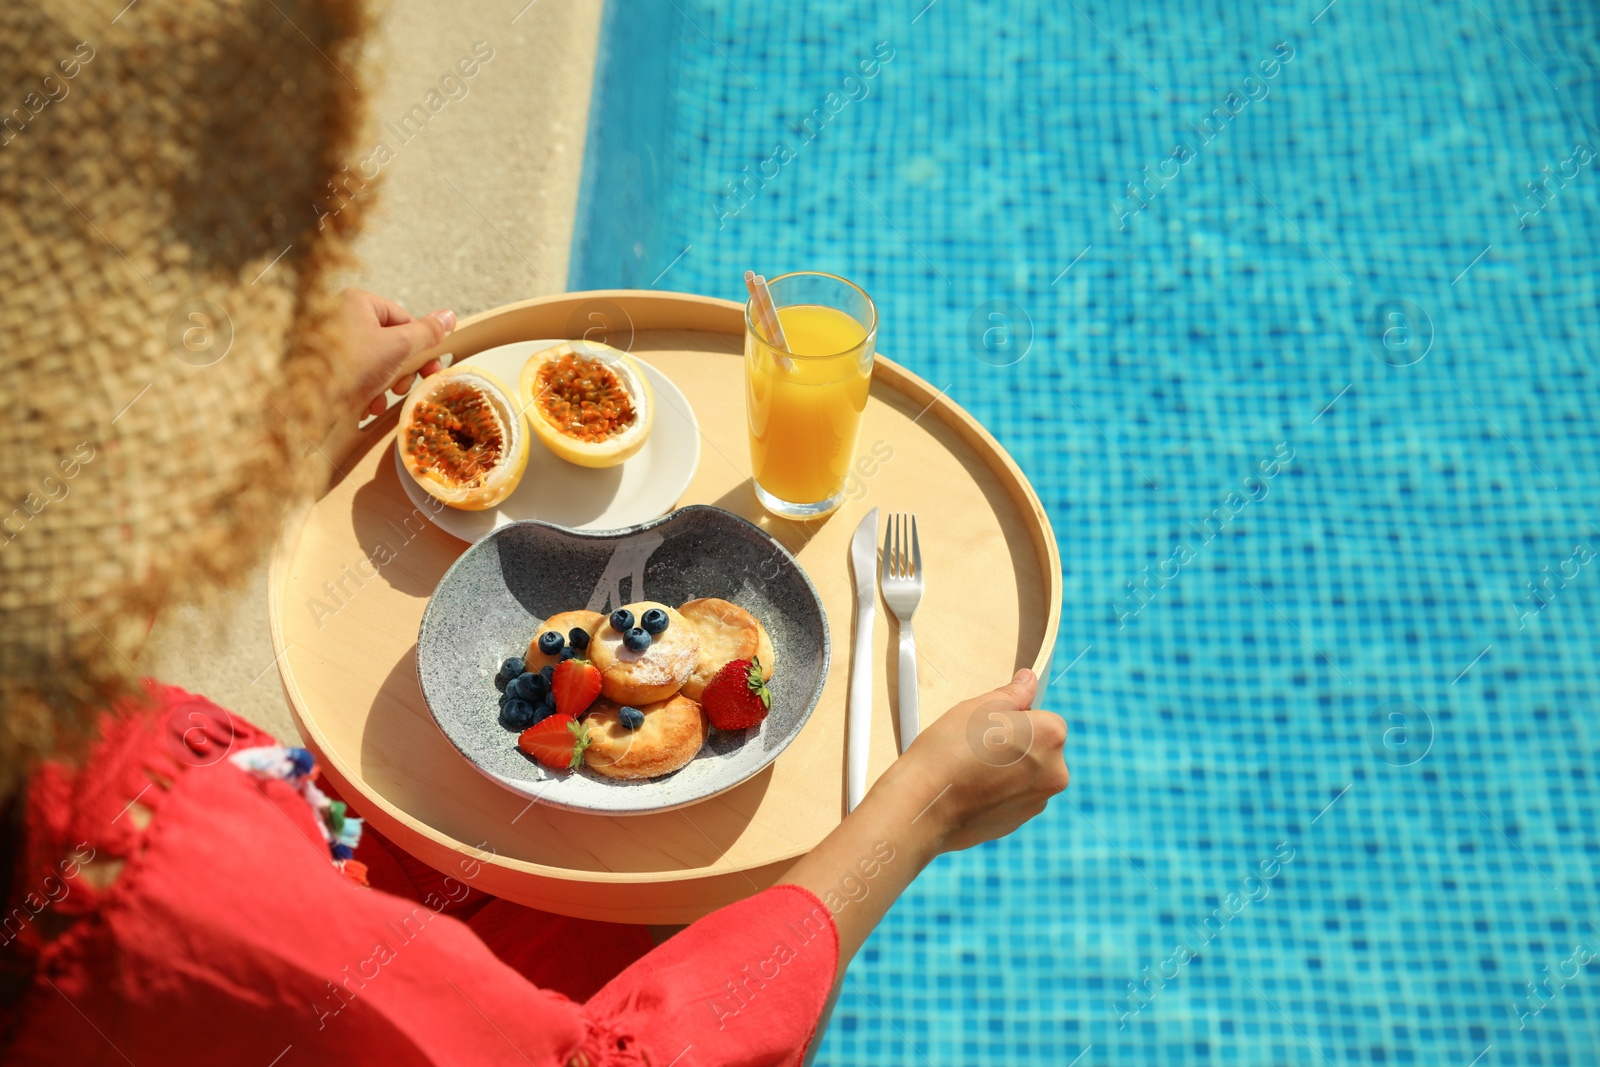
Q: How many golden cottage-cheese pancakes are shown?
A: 4